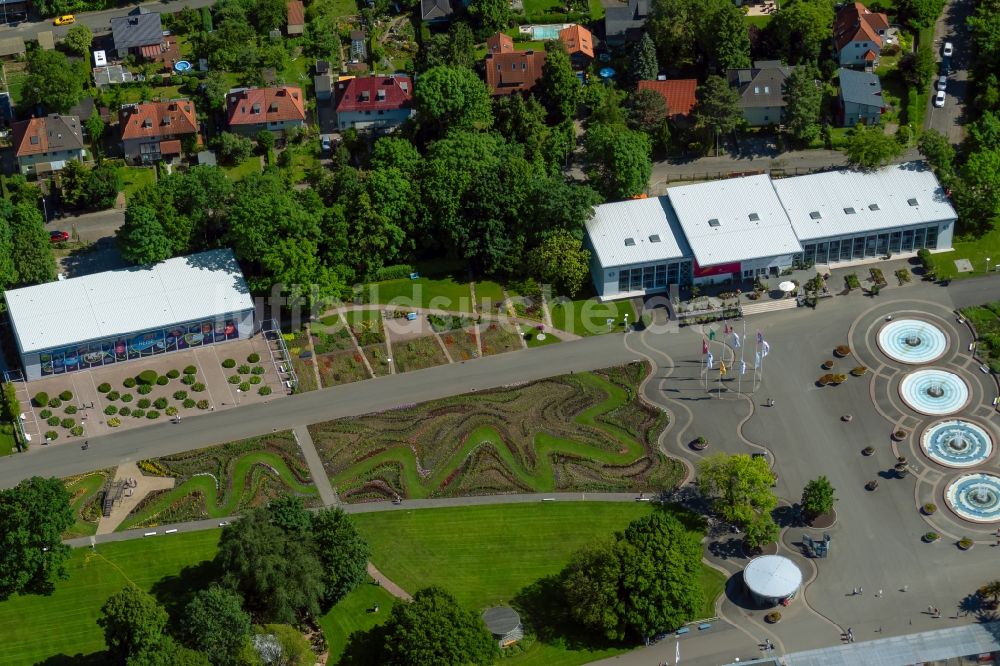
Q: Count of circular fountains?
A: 4